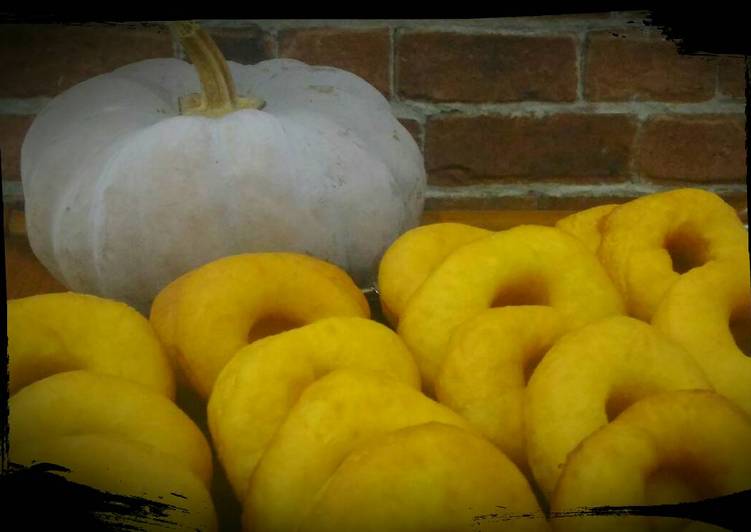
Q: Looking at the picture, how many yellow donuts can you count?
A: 15